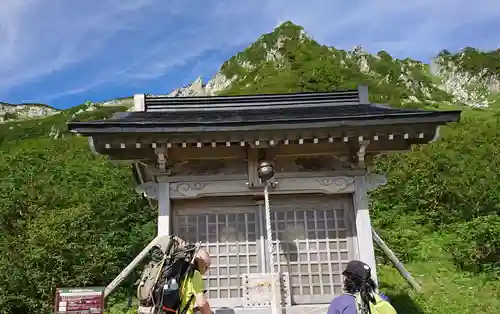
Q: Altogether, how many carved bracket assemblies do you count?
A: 2